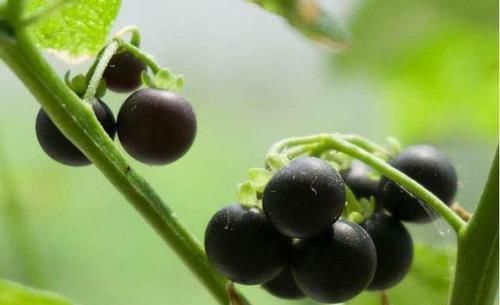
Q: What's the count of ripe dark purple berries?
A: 10